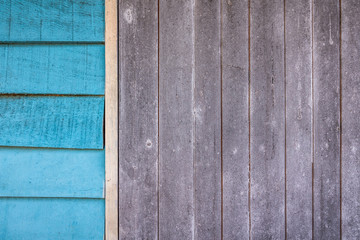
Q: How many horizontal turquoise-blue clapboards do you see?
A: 5